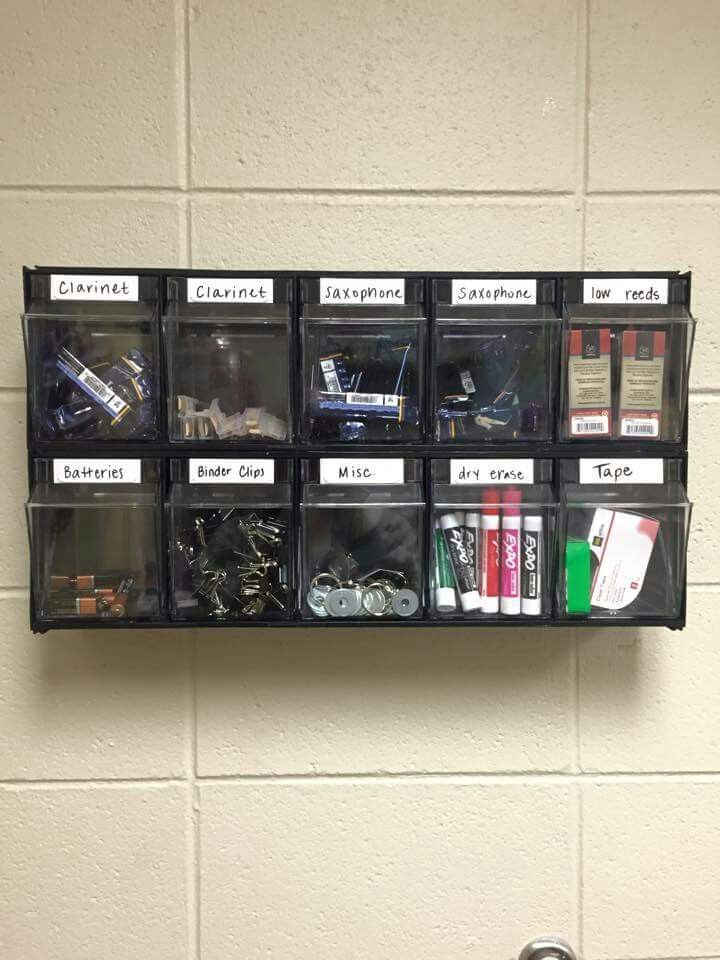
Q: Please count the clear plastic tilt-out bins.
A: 10